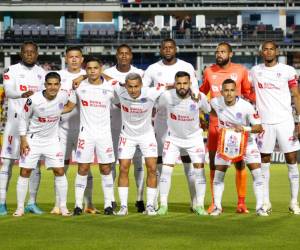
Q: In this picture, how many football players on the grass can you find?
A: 11